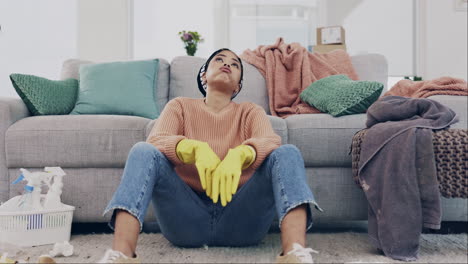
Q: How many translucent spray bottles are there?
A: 1